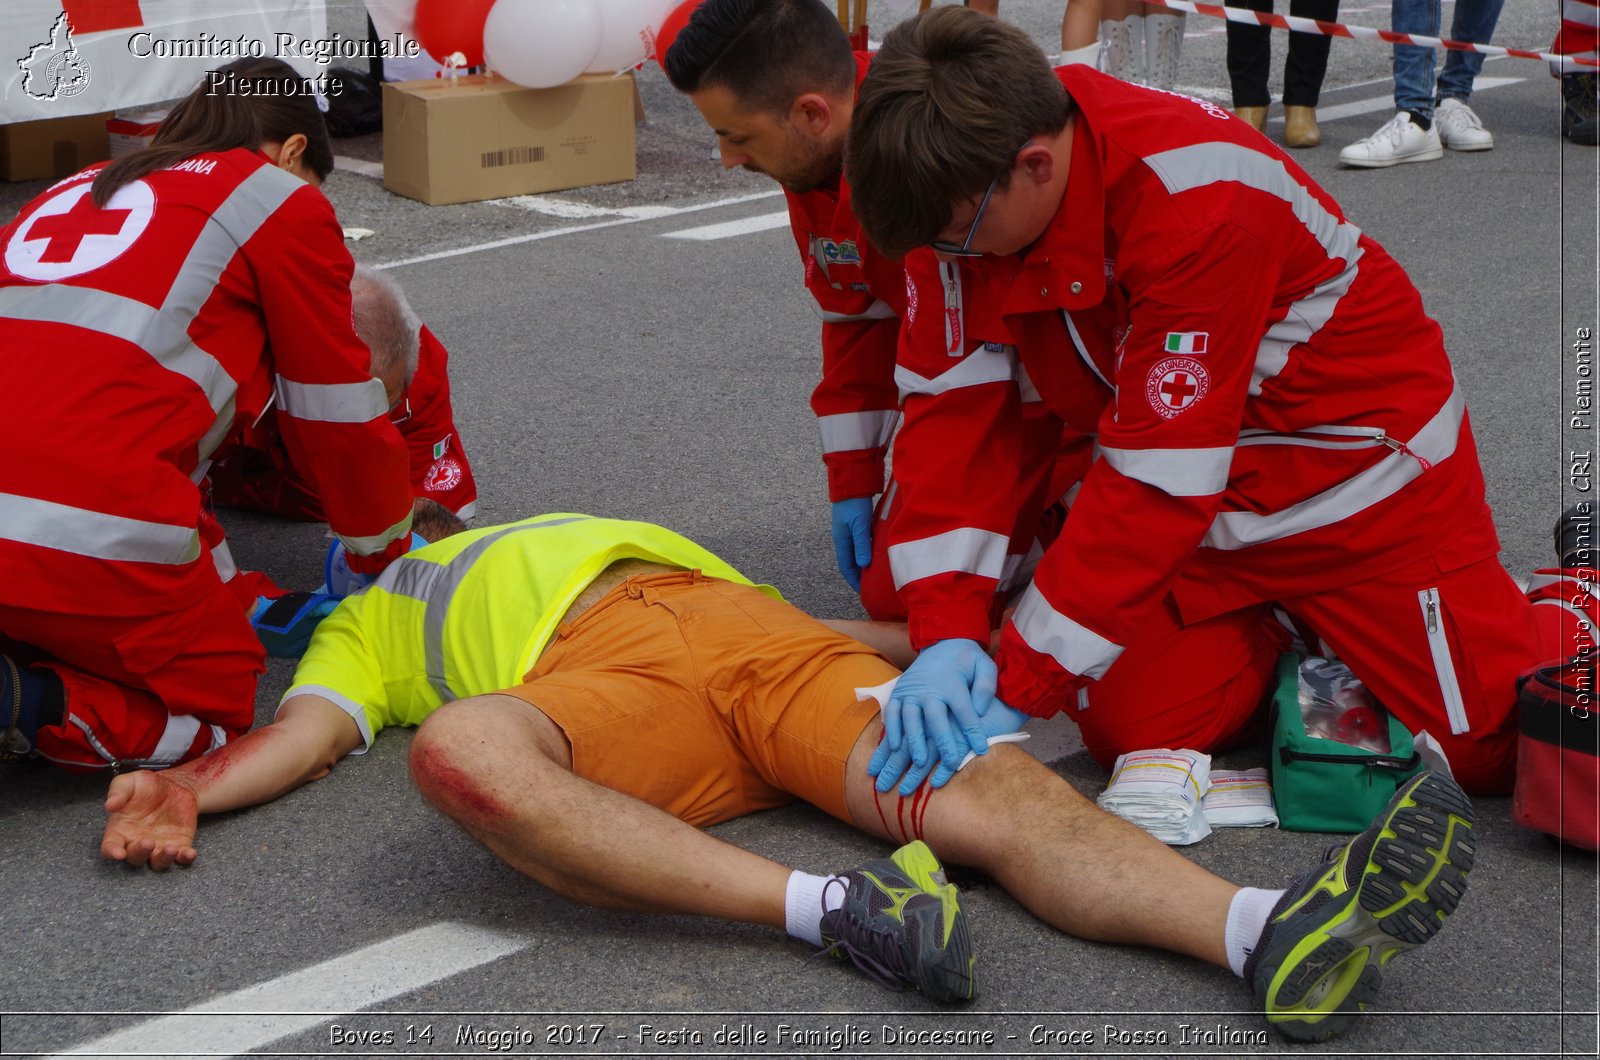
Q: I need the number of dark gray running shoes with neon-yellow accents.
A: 2